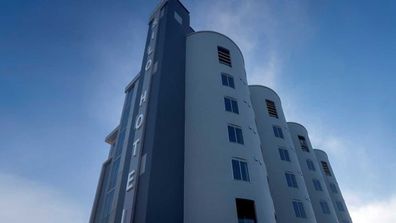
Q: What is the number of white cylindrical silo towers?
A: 4